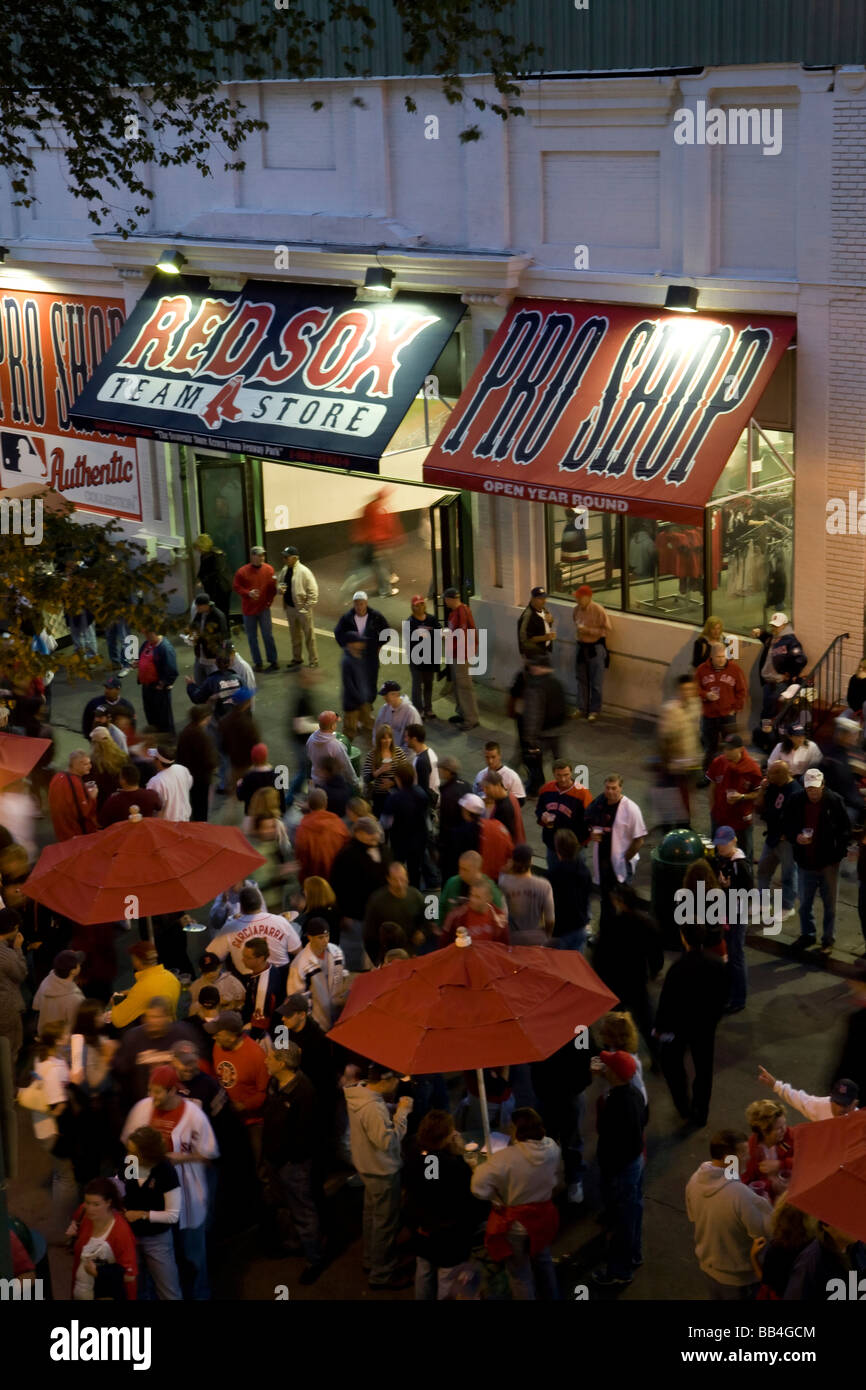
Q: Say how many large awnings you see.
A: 2